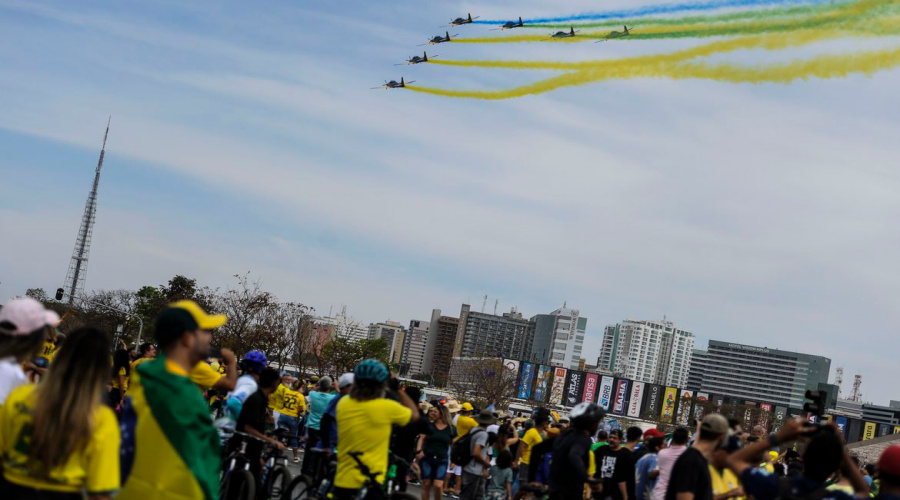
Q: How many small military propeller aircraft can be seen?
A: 7